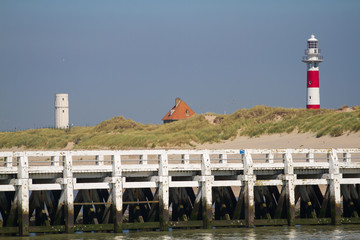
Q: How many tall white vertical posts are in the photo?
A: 8